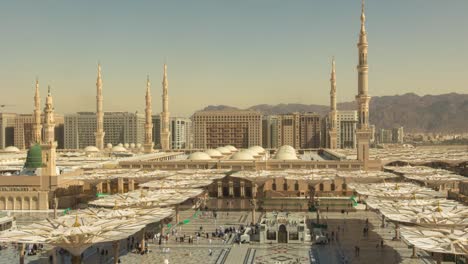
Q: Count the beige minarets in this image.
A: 7